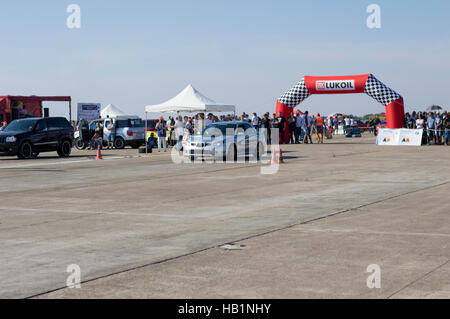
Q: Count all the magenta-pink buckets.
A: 0